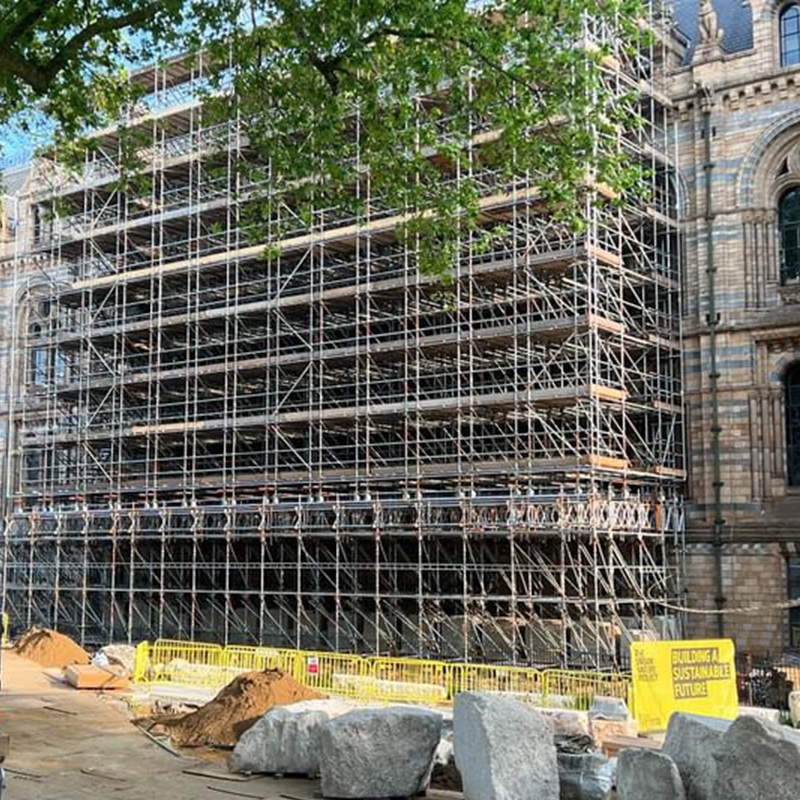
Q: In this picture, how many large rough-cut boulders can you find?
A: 6